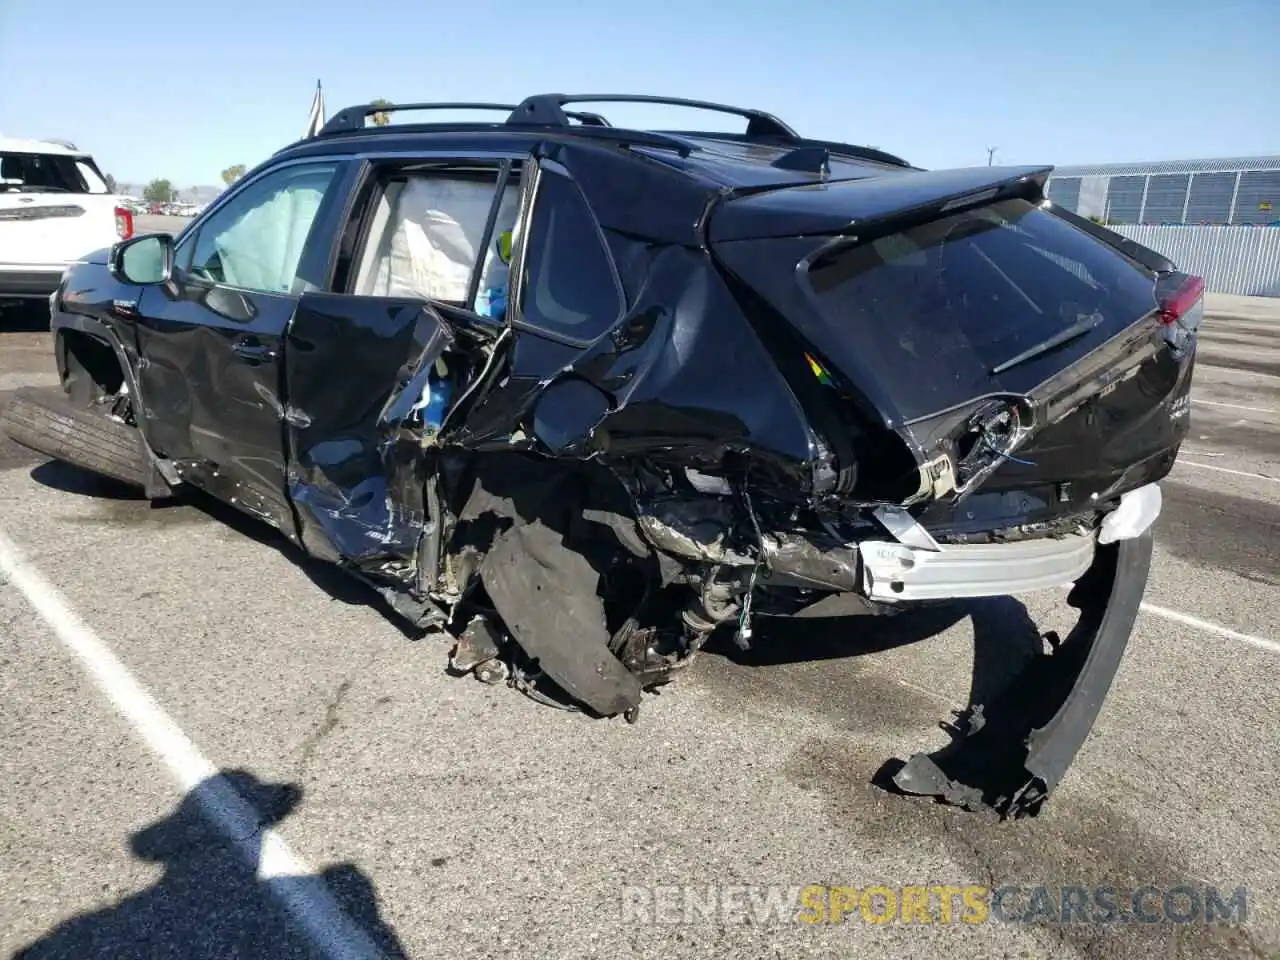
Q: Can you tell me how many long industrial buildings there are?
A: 1